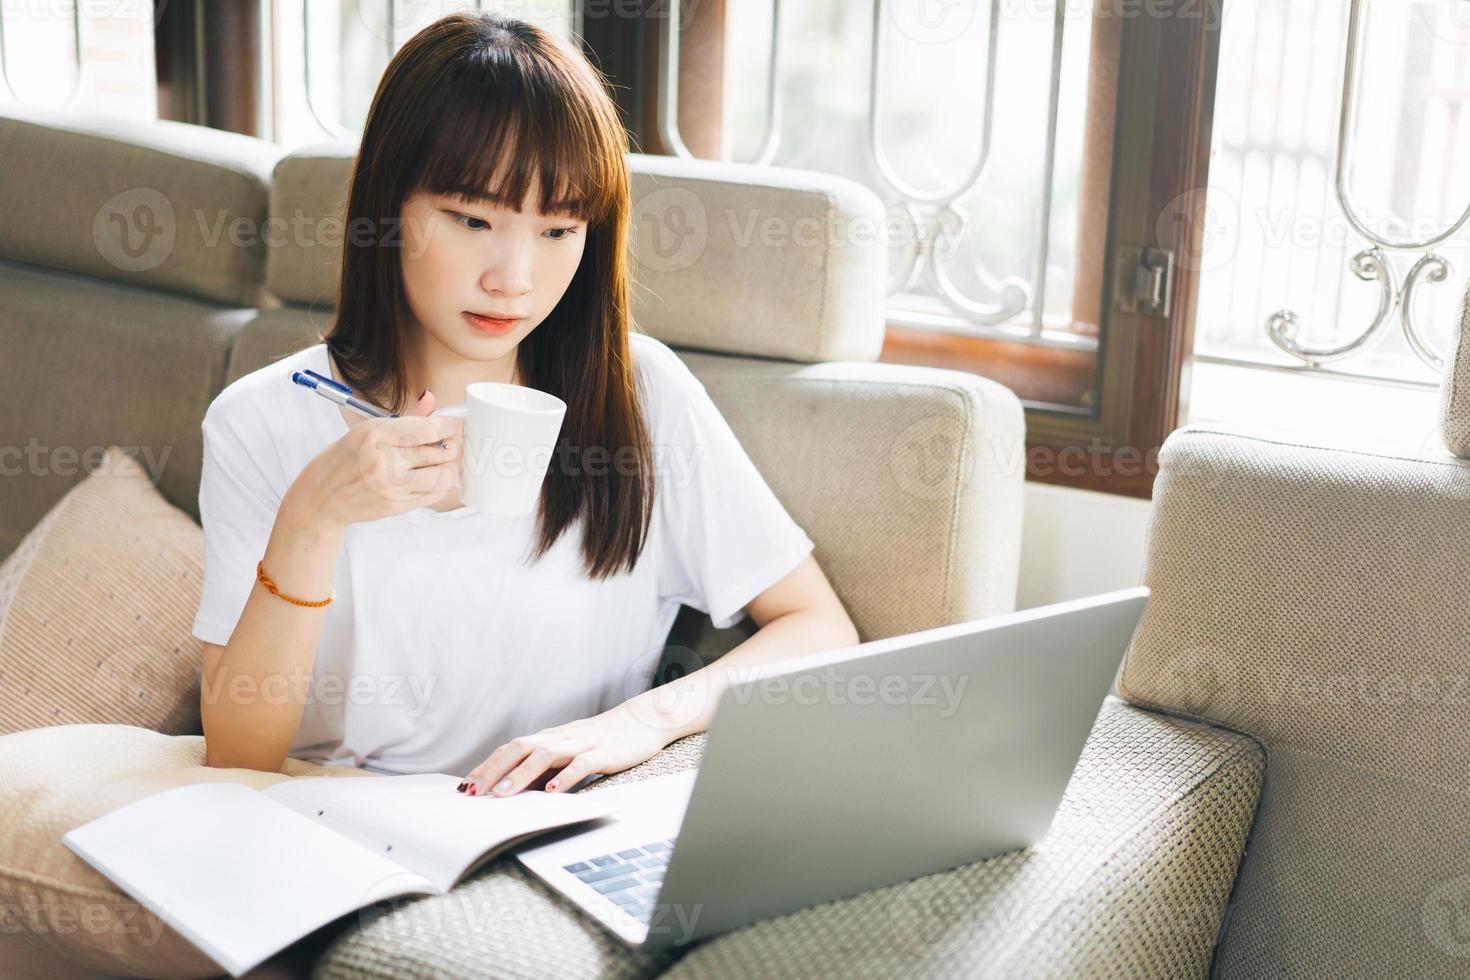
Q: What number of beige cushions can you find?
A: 2